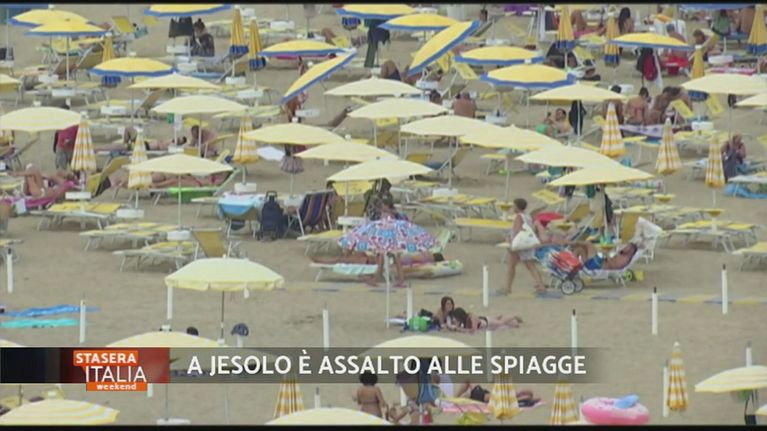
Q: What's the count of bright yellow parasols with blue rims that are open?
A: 12